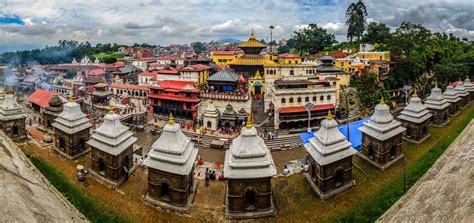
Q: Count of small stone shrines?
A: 12